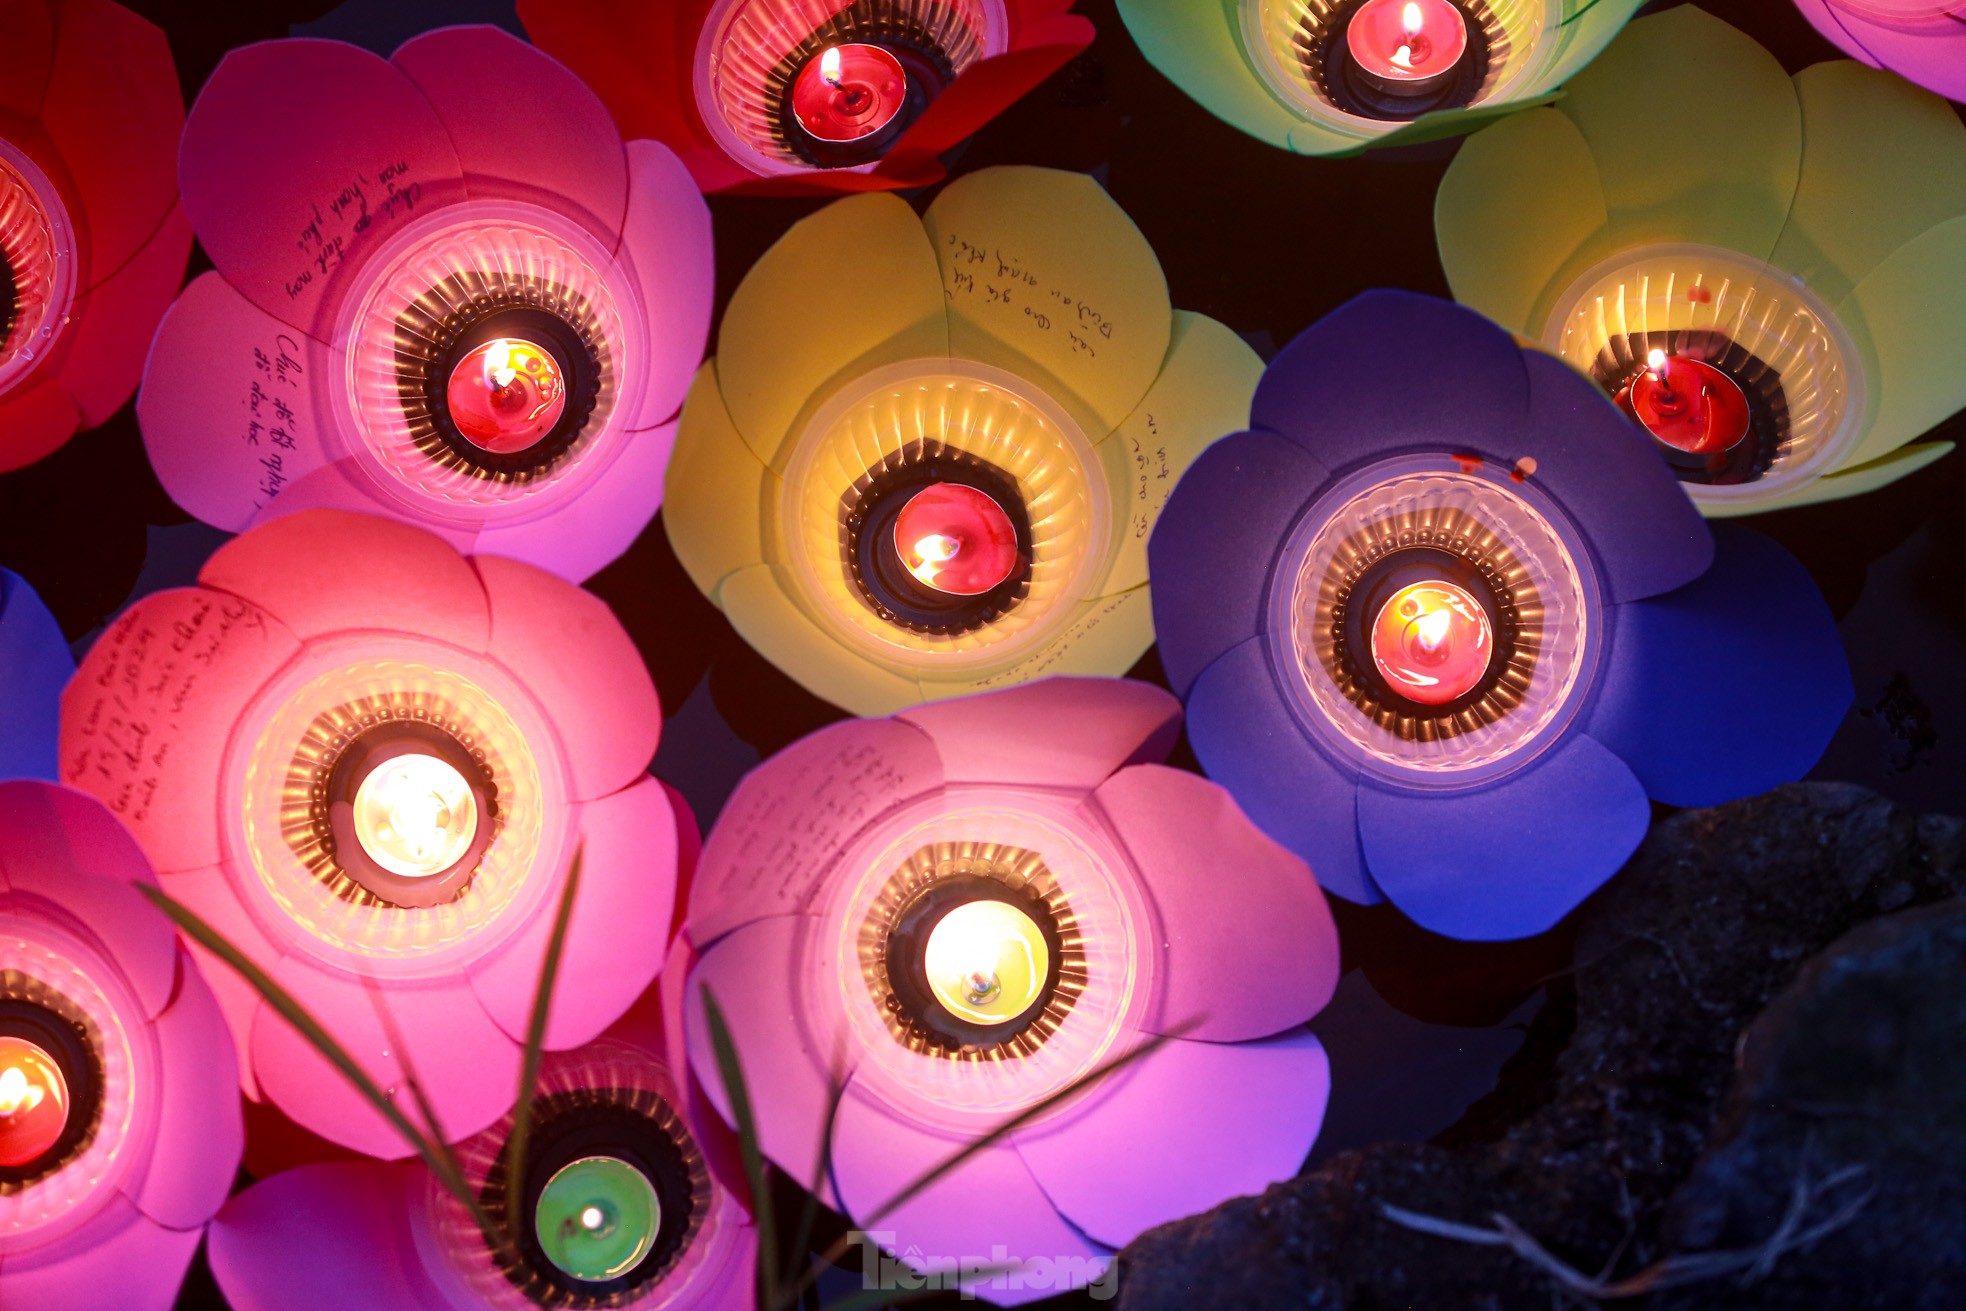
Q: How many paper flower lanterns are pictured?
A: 13